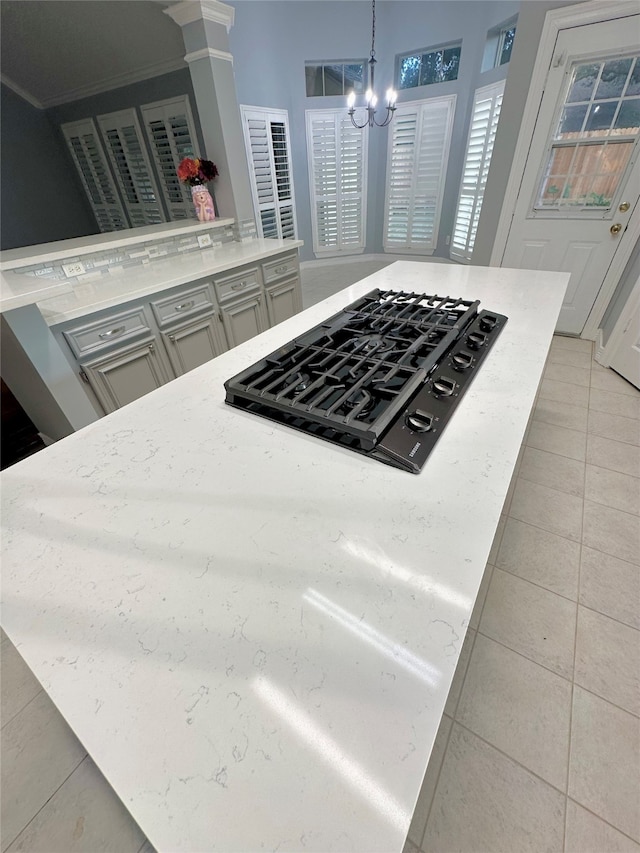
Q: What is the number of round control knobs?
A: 5